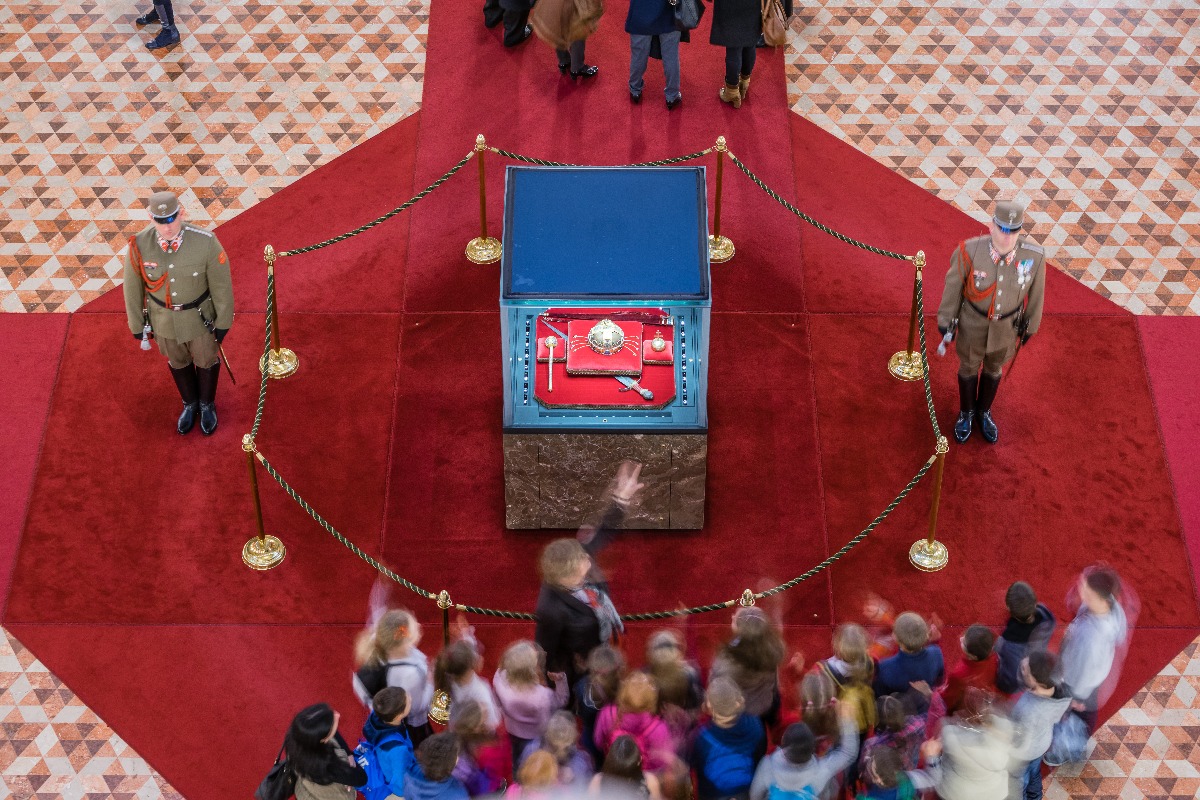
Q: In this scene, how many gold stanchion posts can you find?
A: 8